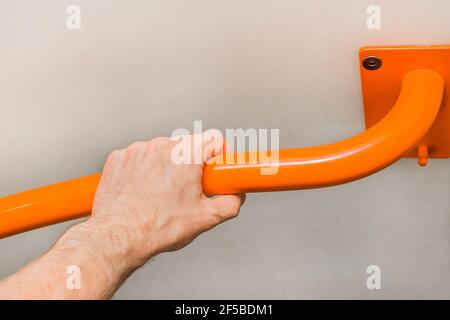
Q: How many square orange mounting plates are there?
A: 1